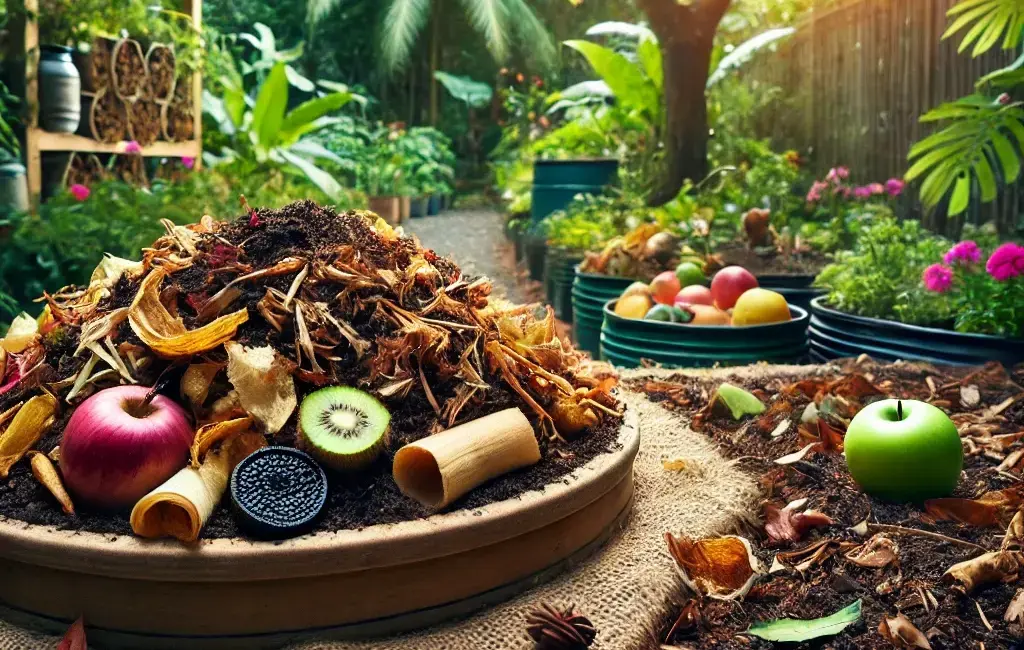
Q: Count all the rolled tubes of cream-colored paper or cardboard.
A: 2